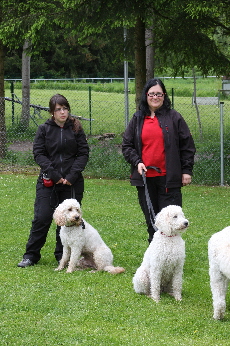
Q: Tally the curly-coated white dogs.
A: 3